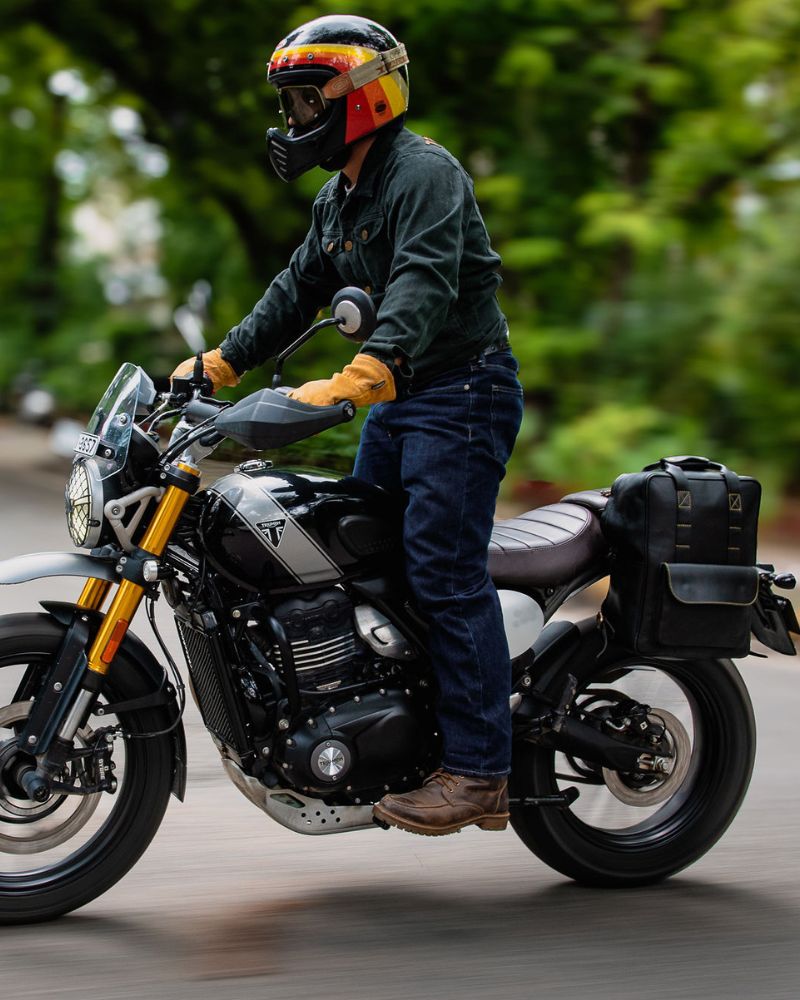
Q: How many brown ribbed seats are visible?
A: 1